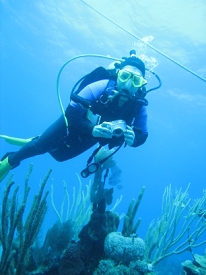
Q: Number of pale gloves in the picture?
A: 2